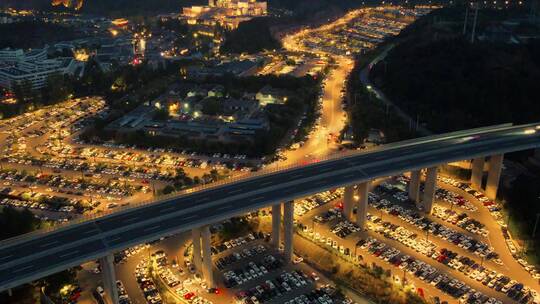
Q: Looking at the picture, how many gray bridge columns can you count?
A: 11